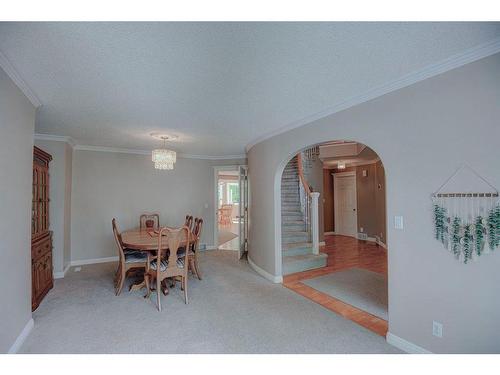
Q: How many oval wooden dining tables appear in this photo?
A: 1